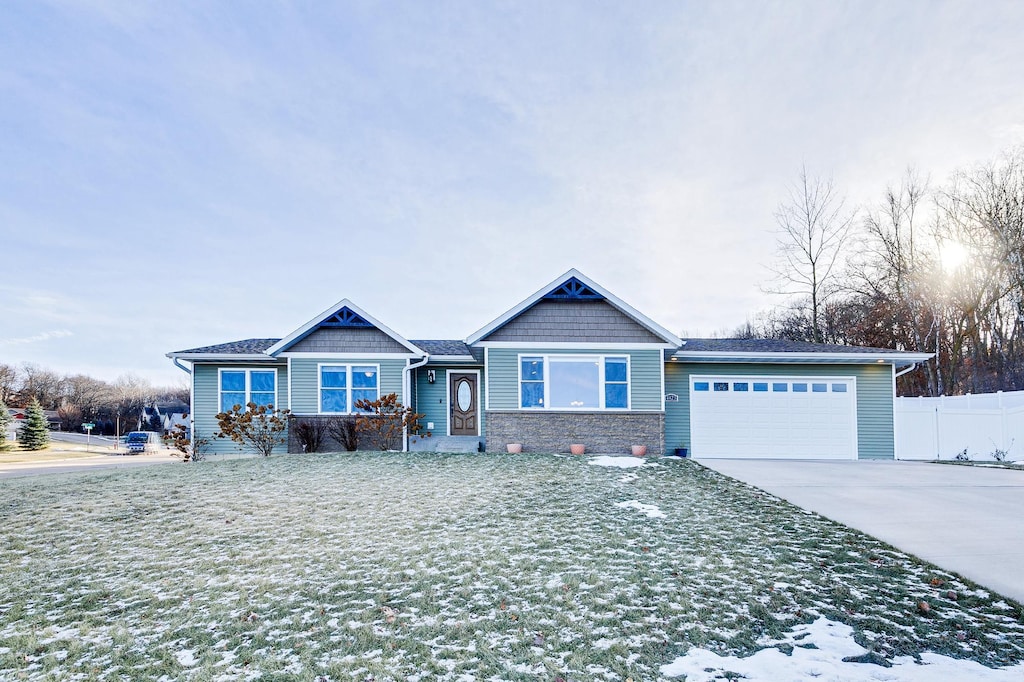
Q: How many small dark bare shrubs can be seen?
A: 2